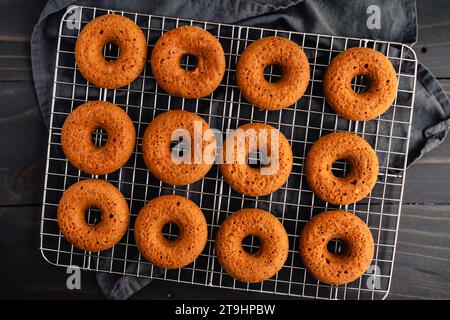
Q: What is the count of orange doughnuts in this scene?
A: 12